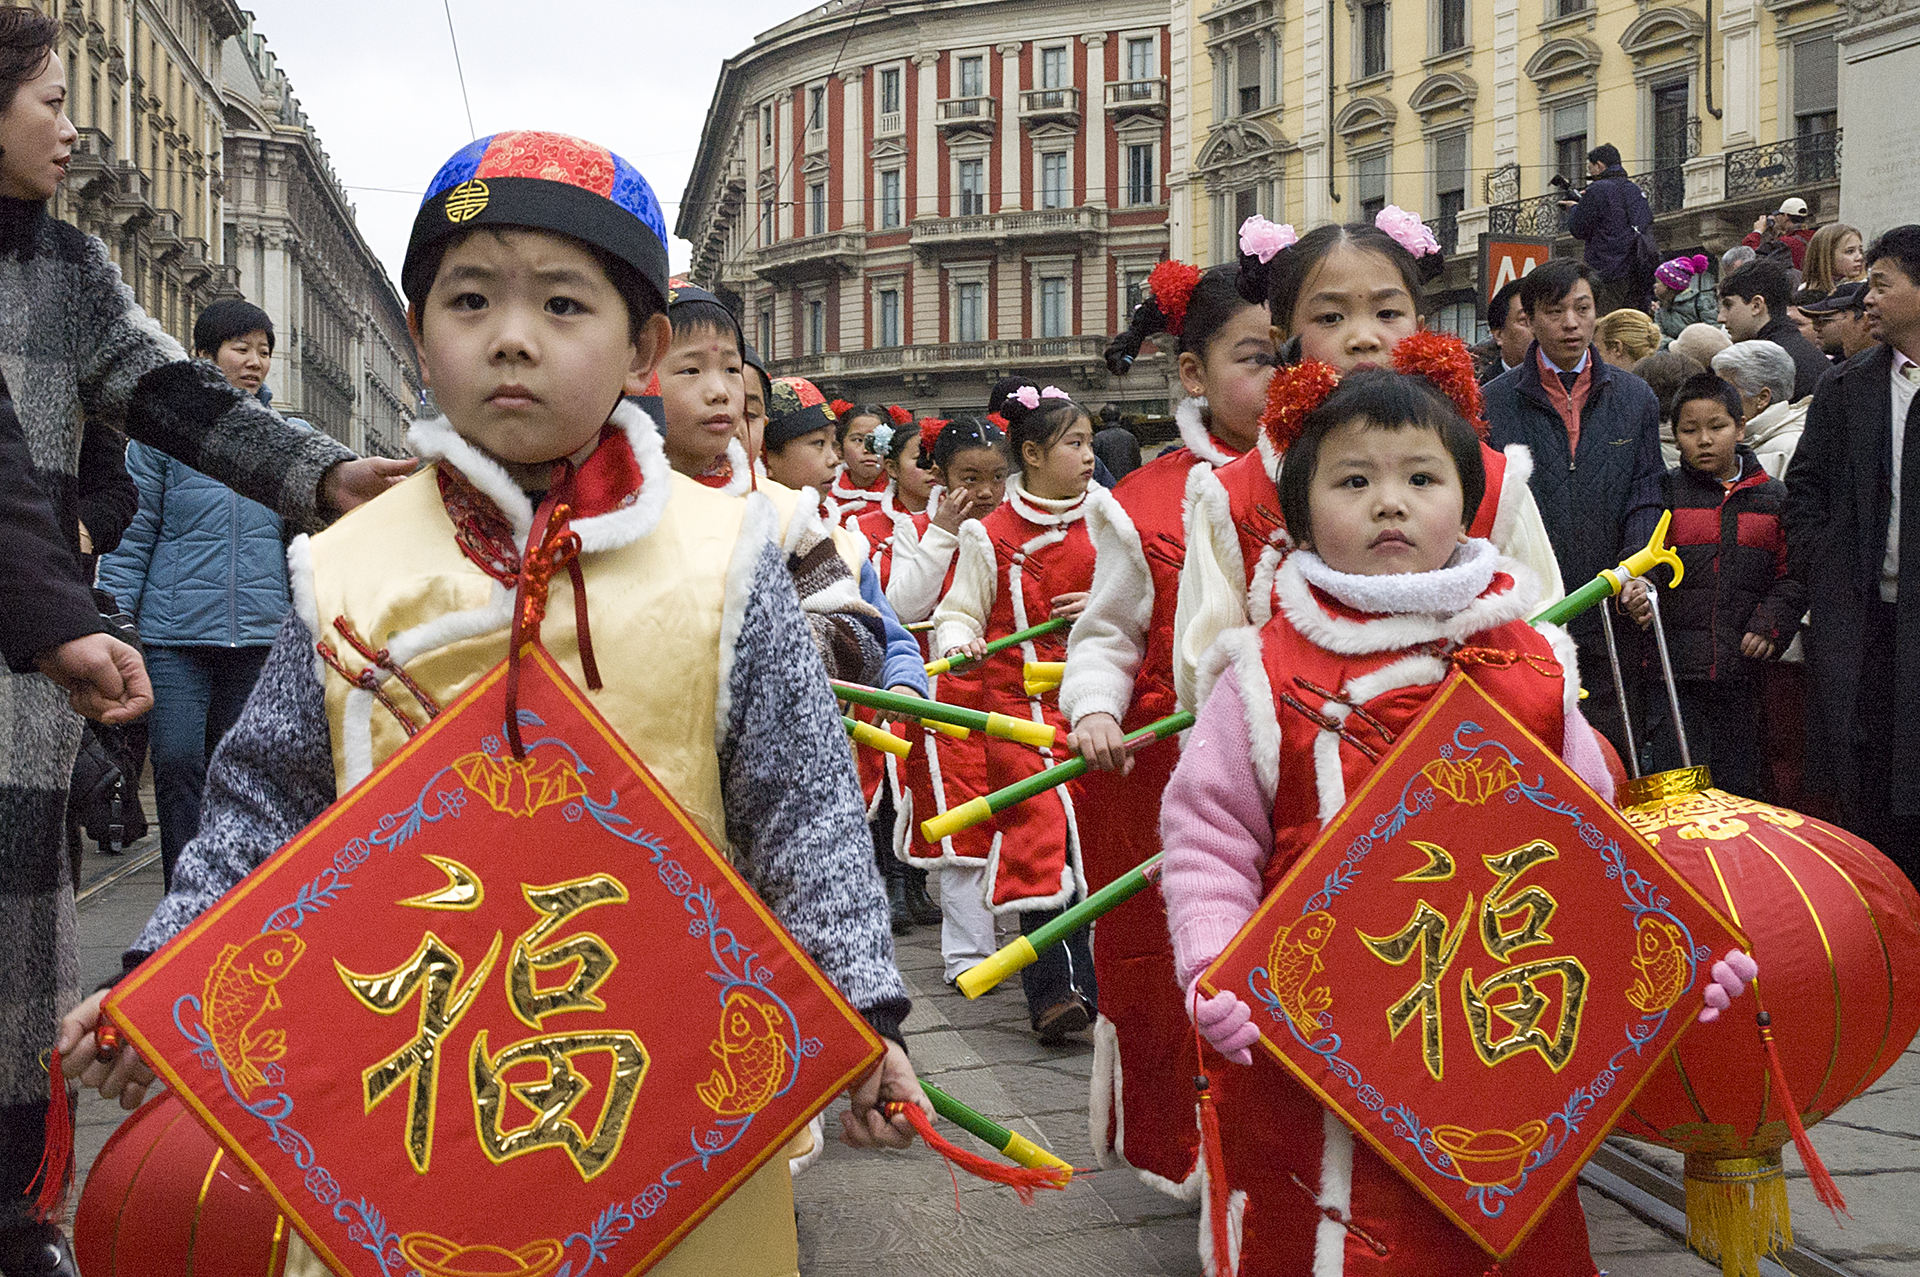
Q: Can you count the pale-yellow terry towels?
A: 0